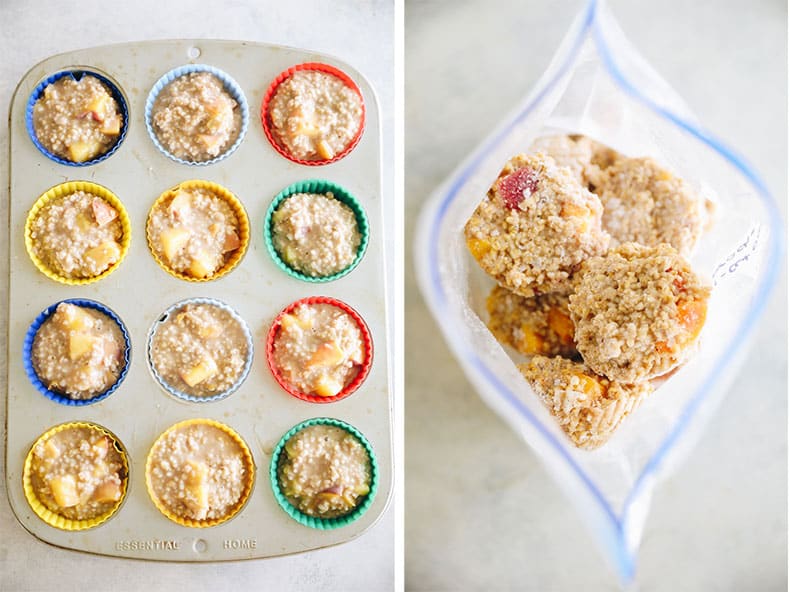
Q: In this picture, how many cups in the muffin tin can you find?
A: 12